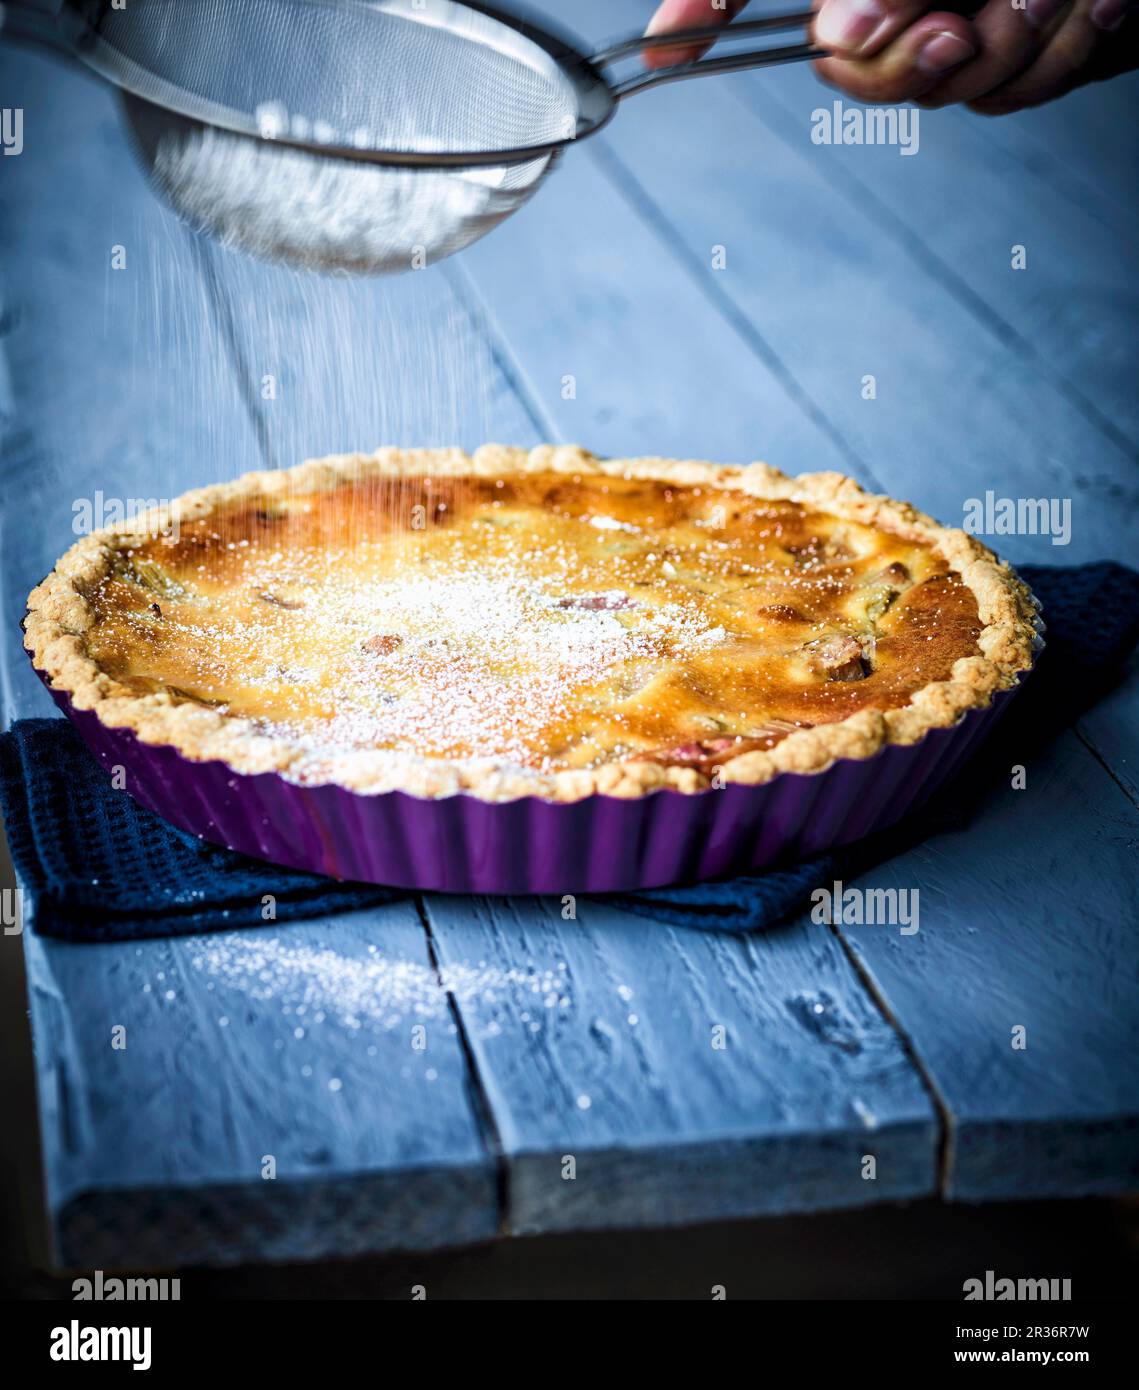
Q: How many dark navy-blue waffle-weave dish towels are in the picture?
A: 1